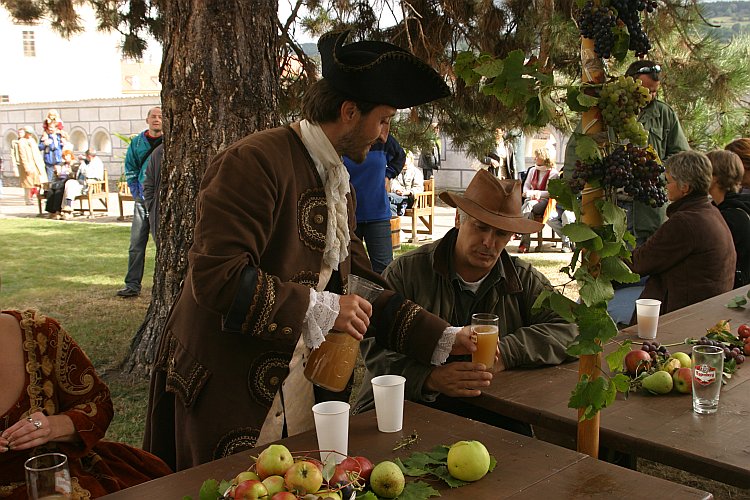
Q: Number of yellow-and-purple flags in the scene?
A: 0